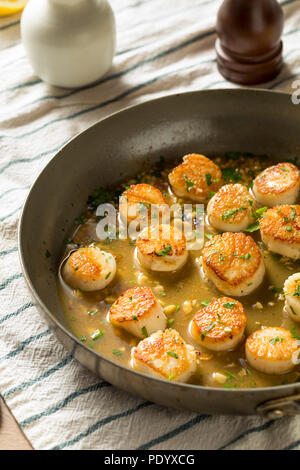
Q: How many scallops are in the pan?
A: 13